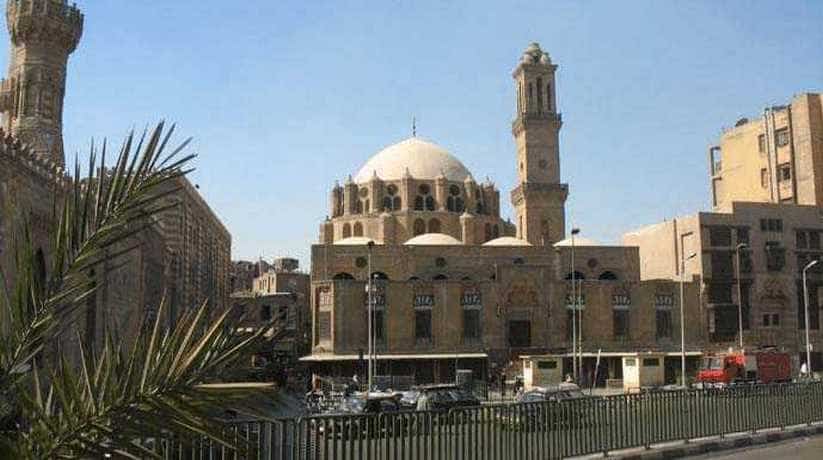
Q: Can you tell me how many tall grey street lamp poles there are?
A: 5